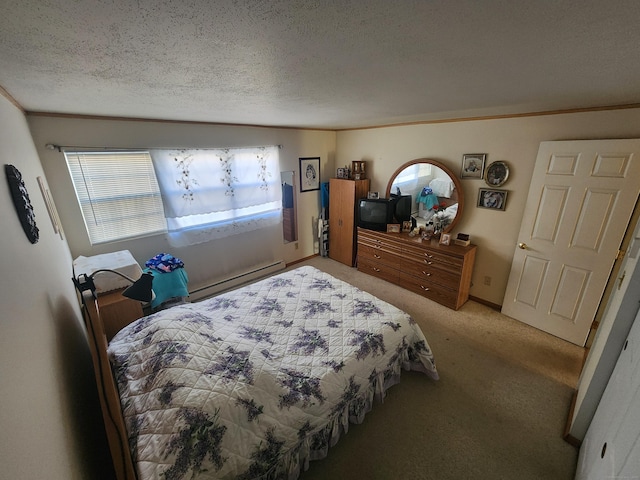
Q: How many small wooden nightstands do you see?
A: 1